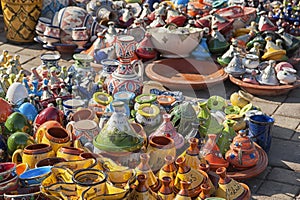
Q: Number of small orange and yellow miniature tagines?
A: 10